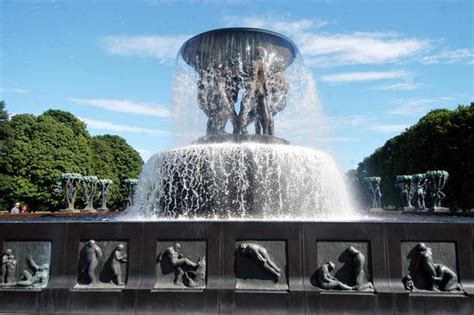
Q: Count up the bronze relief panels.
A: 6